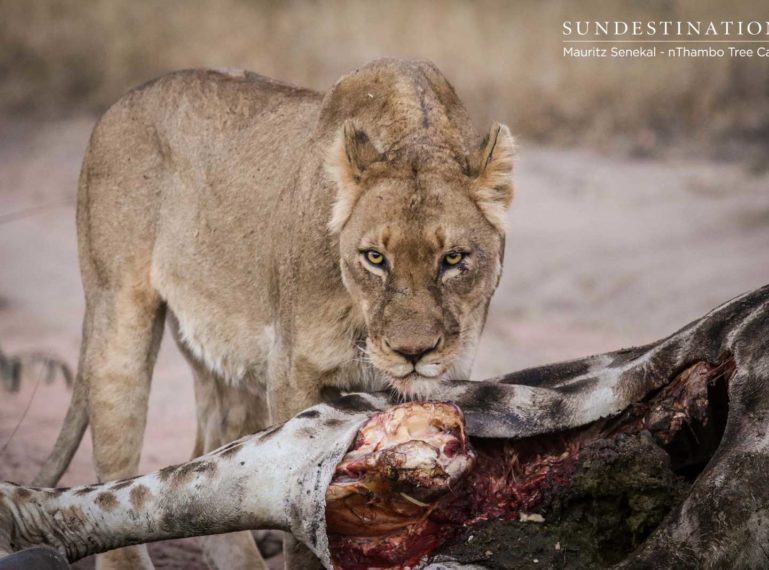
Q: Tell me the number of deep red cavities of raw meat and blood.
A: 1